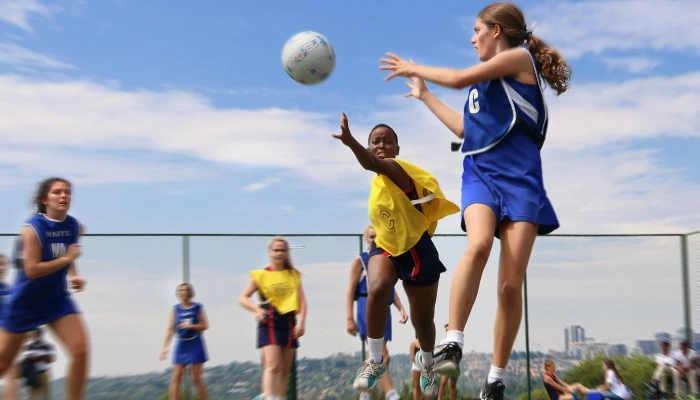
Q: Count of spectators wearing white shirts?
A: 3